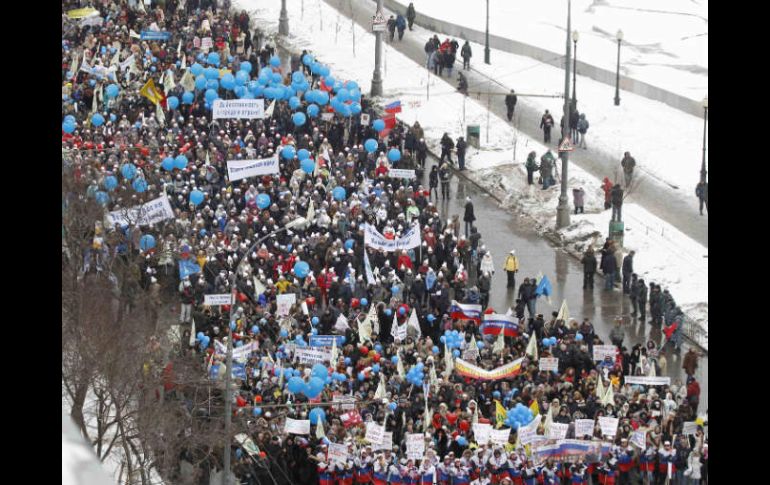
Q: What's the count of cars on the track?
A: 0